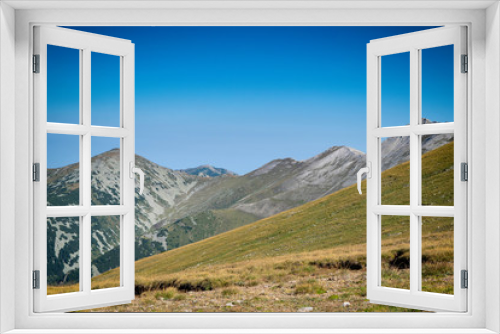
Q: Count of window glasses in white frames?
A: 12